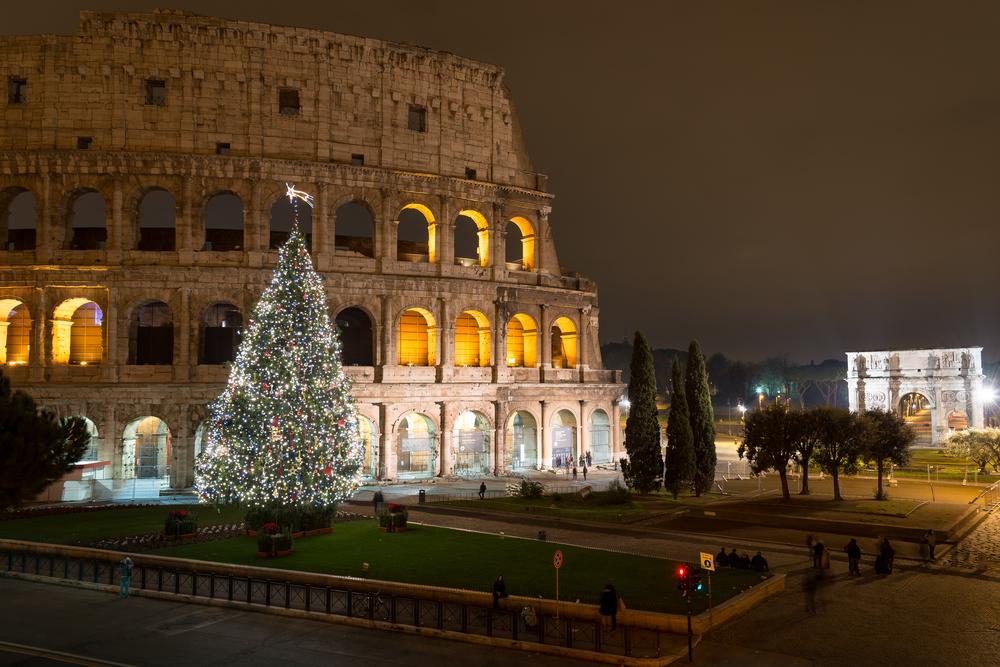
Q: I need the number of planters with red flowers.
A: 3